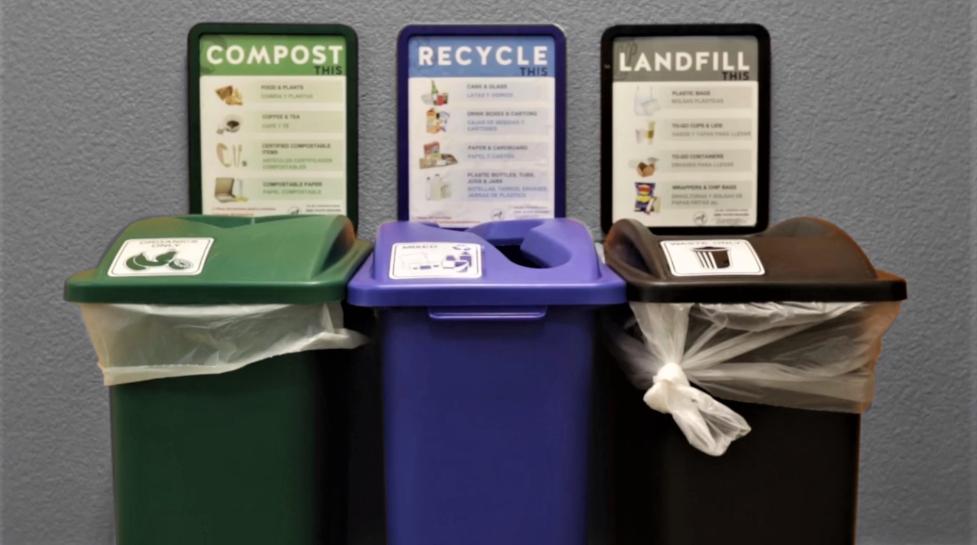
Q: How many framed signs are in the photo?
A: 3